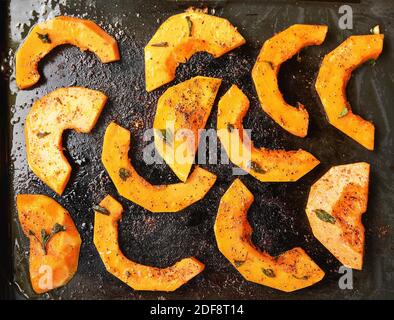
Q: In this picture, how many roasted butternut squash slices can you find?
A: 12